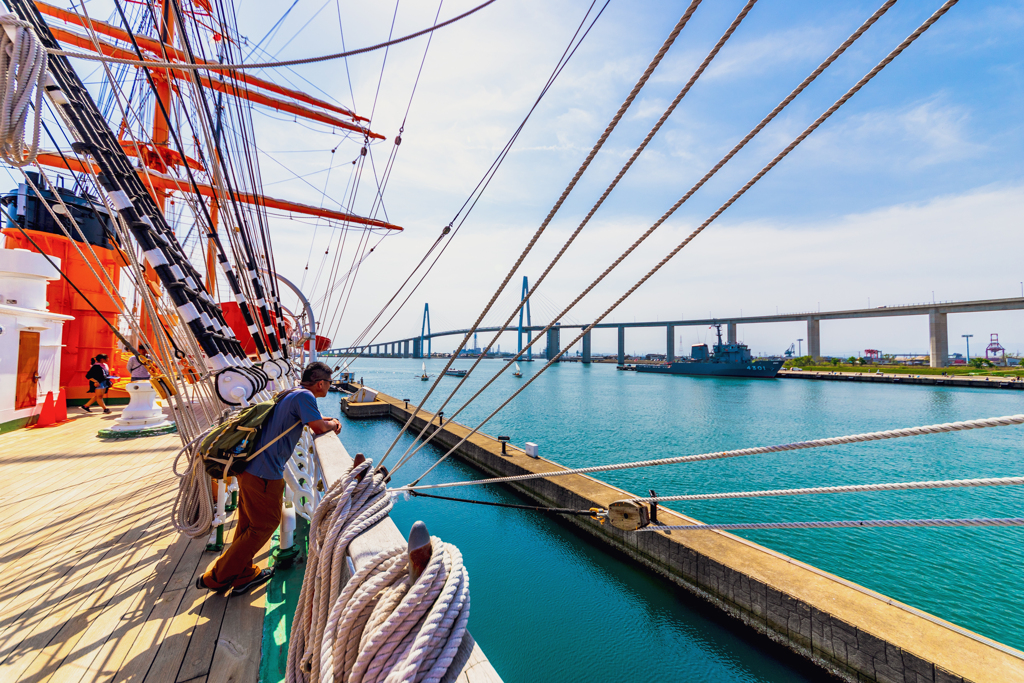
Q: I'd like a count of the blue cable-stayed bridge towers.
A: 2